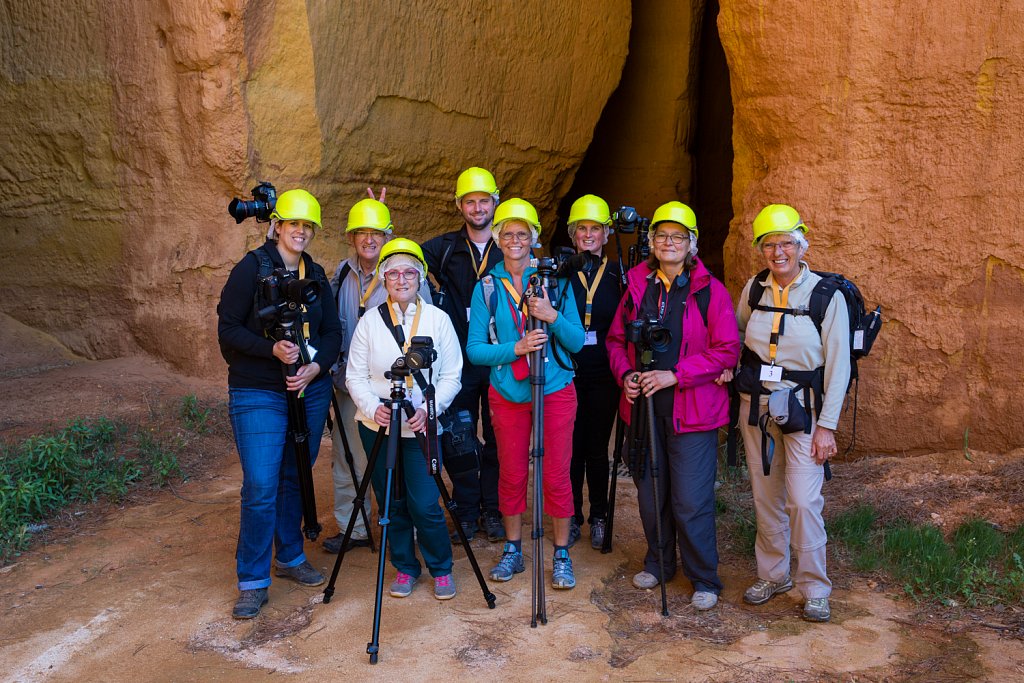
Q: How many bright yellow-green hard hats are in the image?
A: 8